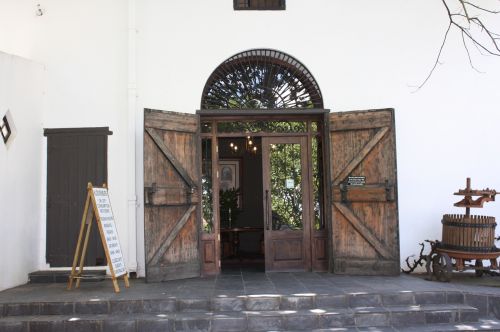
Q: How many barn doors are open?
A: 2